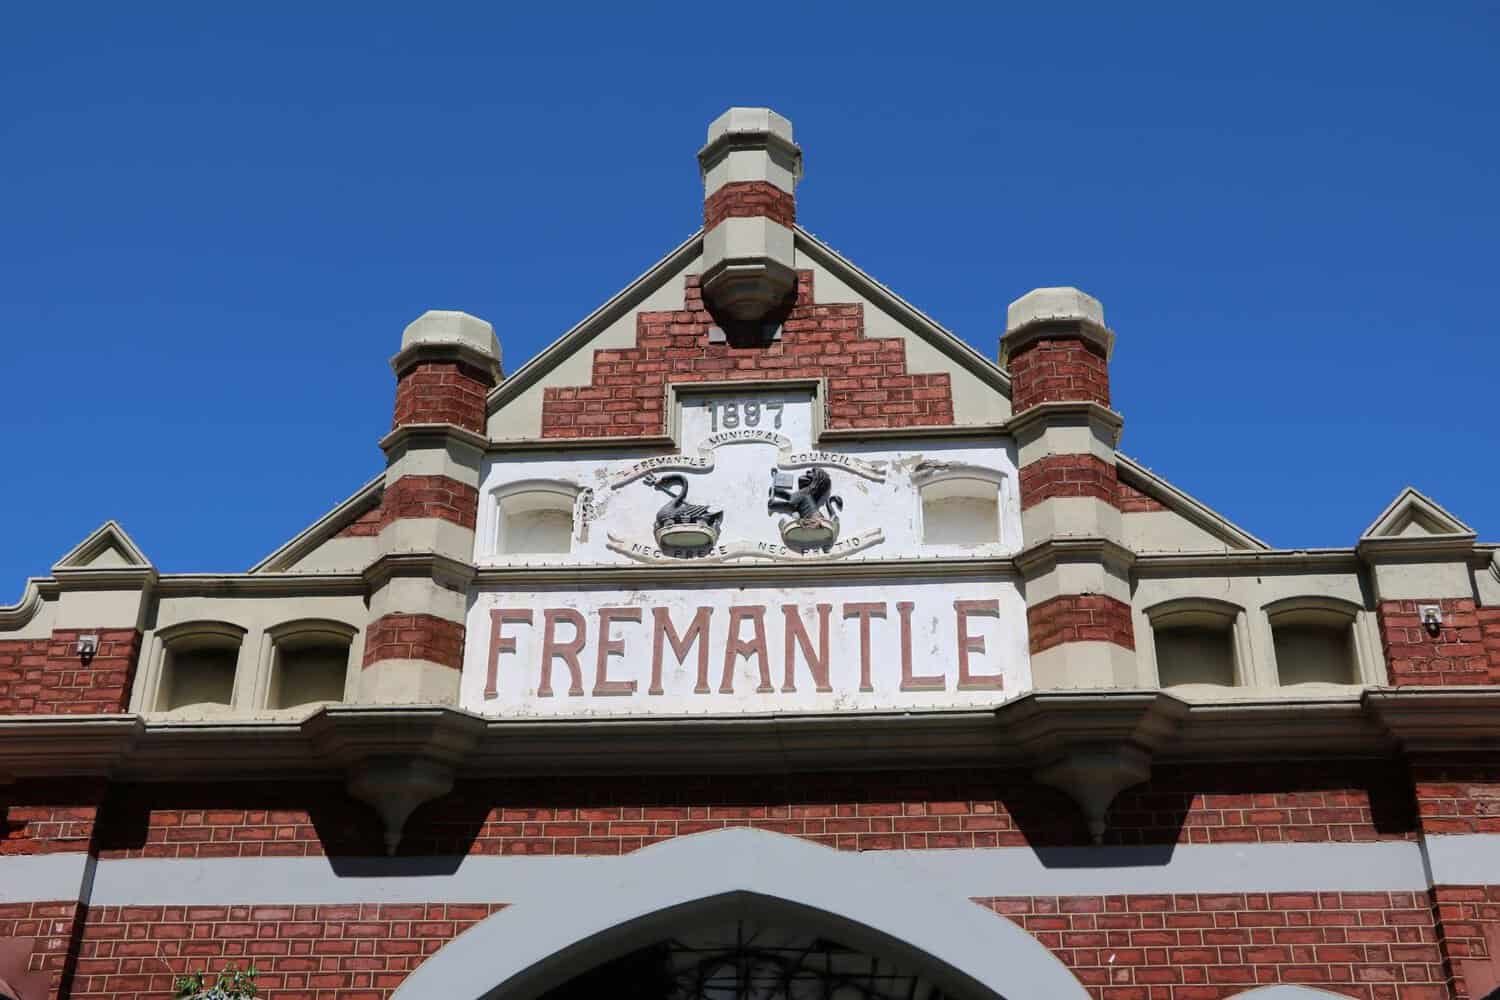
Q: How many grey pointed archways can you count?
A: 1